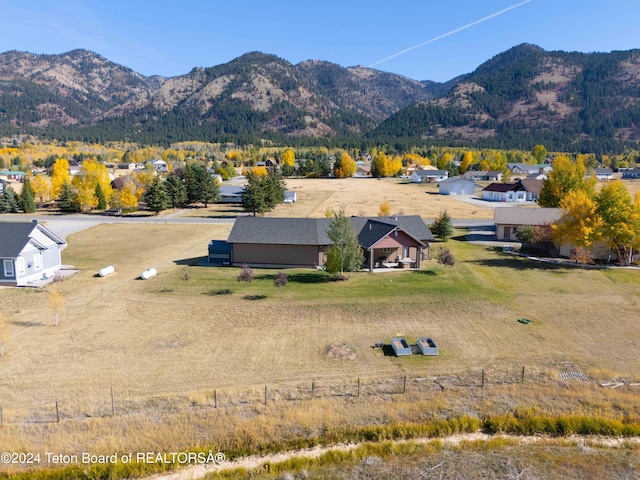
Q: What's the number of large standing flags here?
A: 0